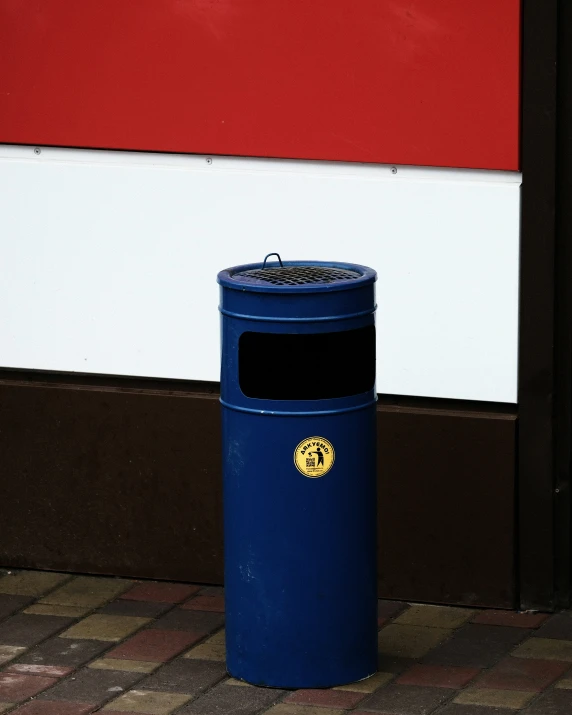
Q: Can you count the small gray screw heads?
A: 3